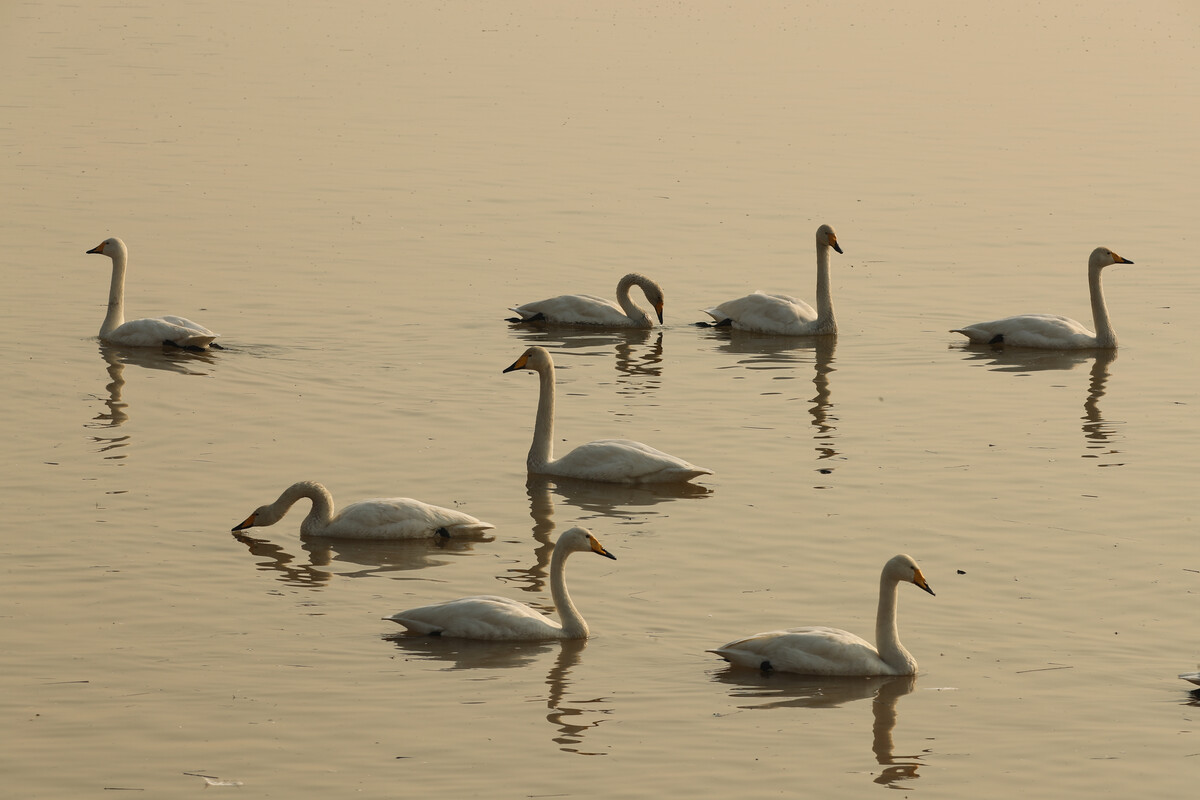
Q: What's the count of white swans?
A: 8